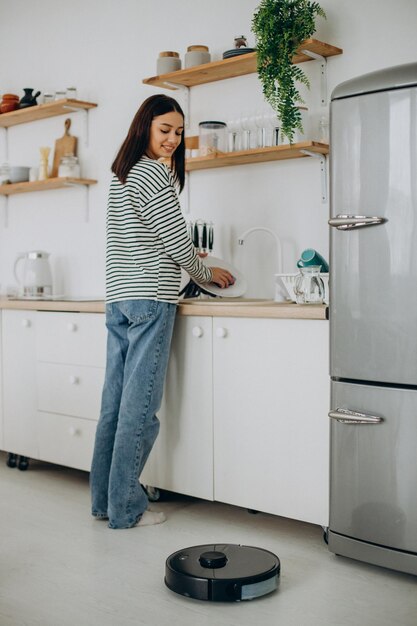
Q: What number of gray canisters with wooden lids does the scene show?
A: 2